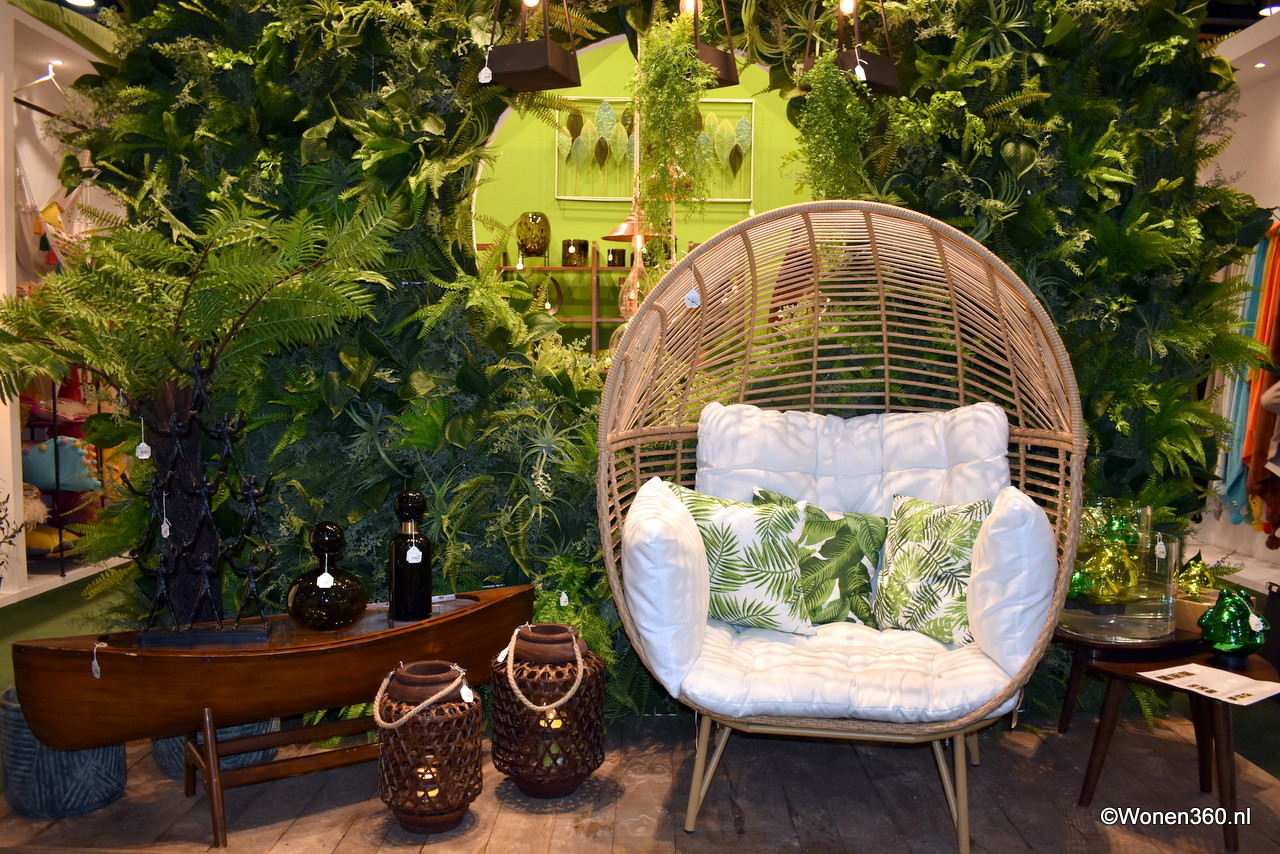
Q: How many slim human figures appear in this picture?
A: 9